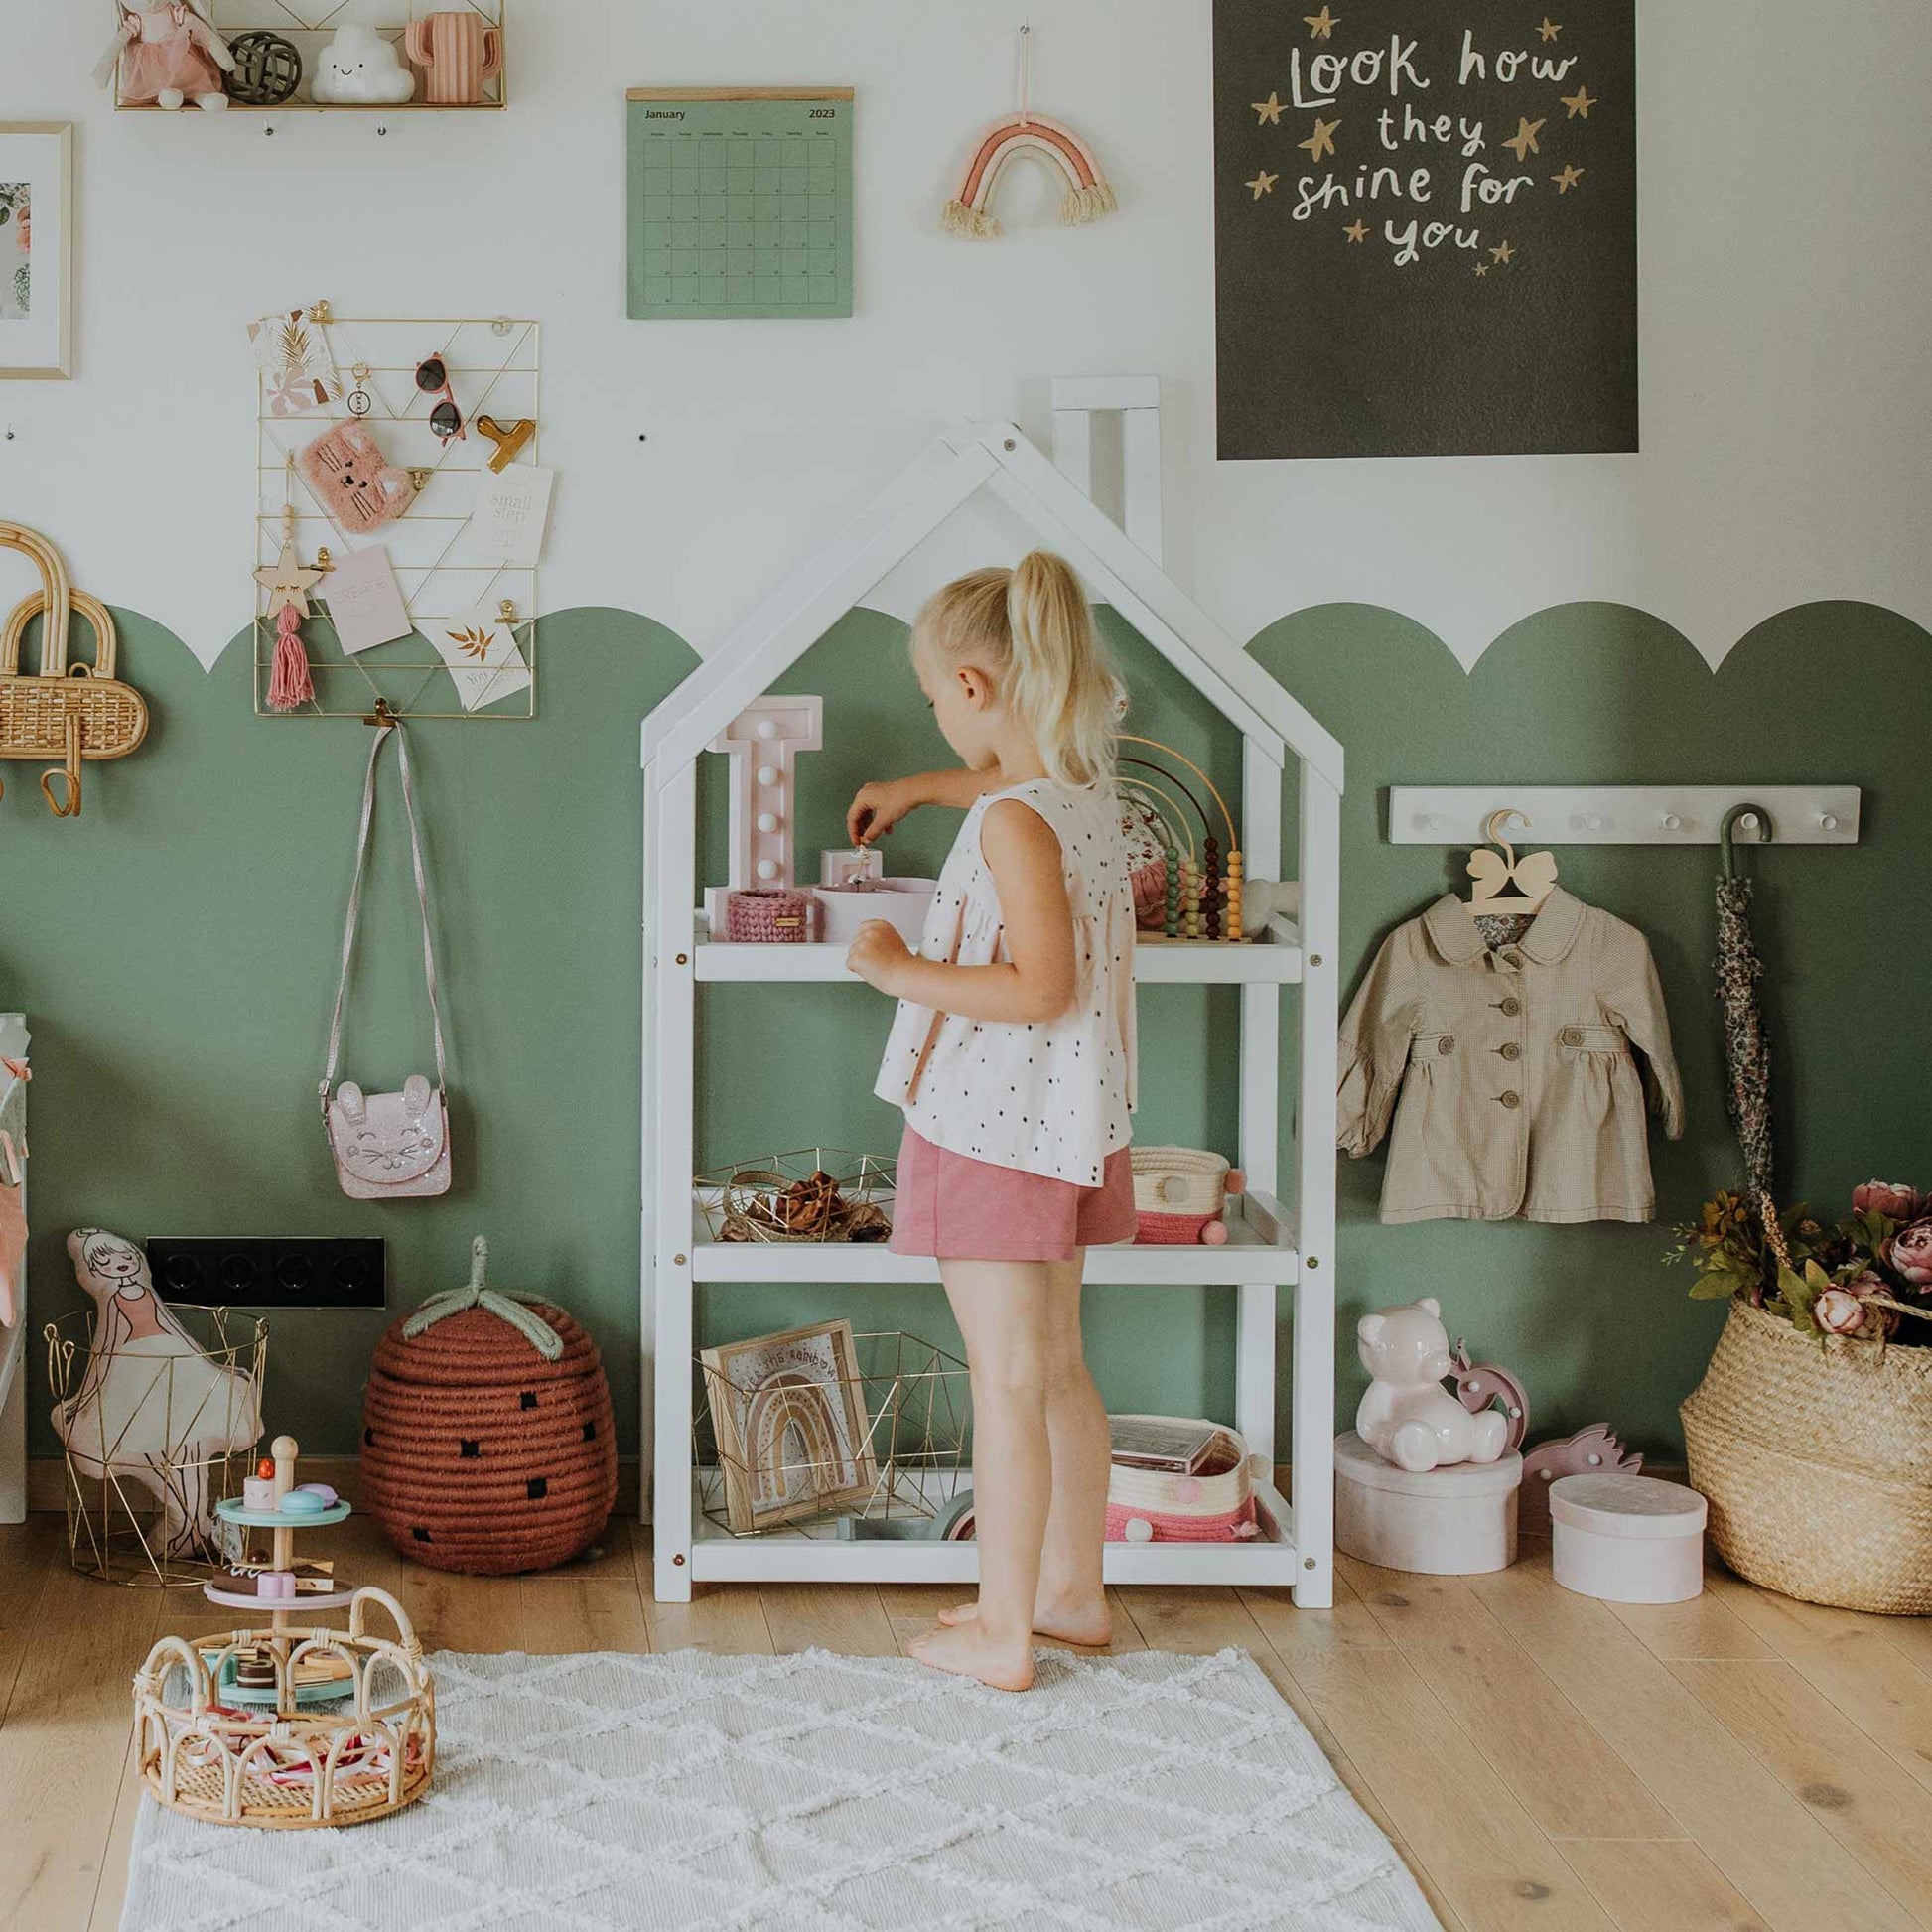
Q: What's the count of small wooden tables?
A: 0